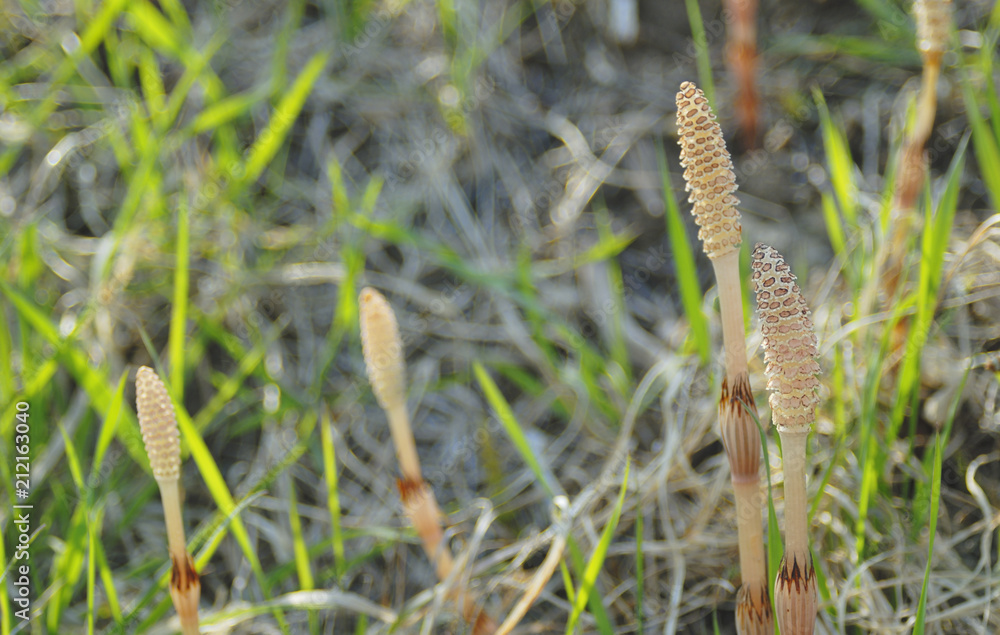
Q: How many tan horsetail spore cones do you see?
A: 5